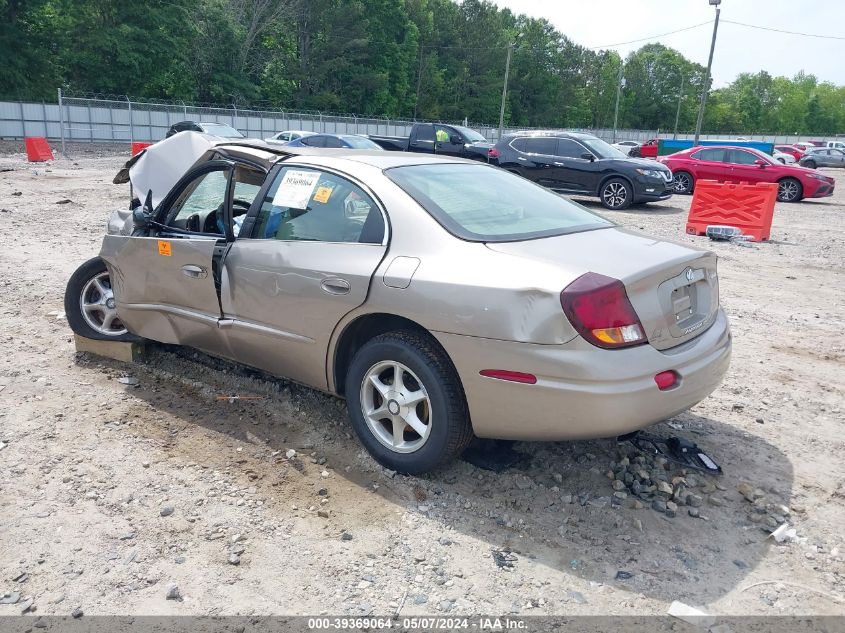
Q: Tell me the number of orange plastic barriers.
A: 3